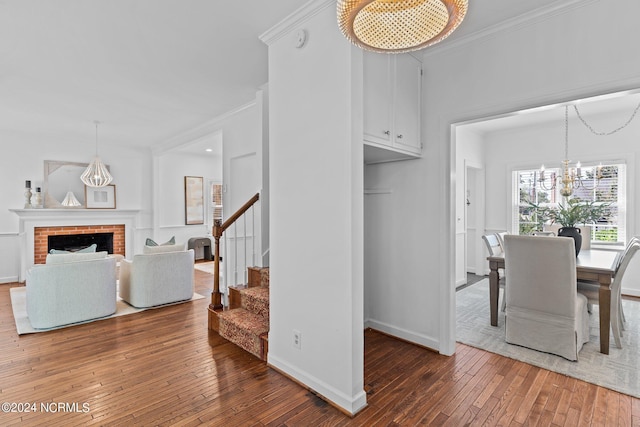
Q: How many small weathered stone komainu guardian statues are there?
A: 0